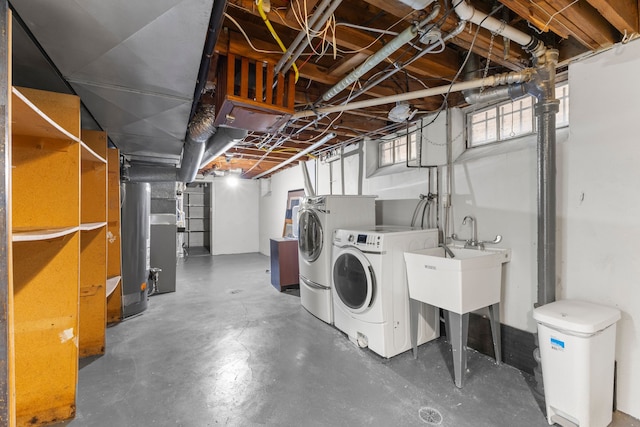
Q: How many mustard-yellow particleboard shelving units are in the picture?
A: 3